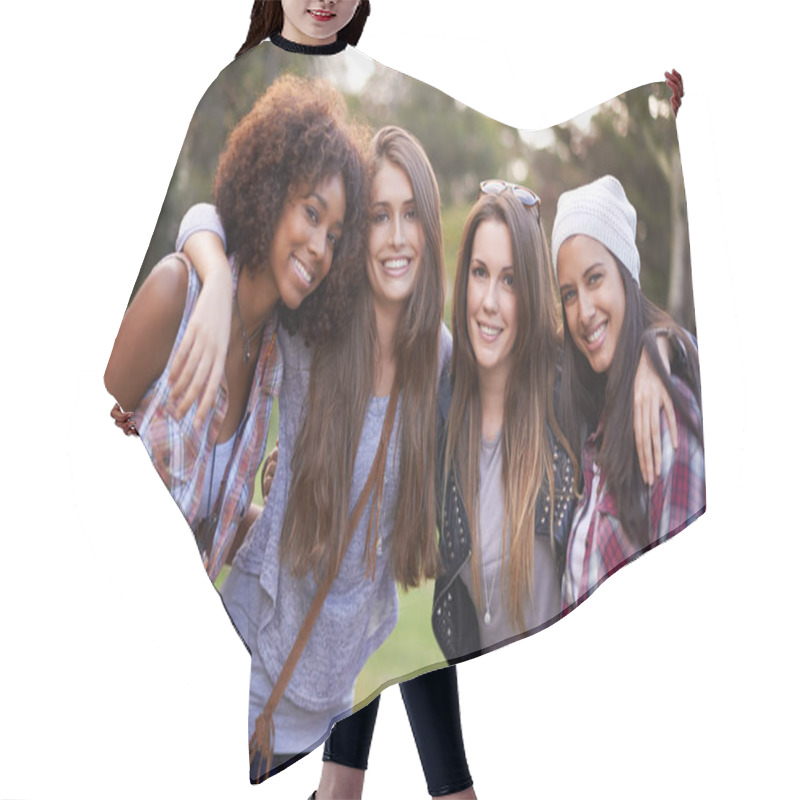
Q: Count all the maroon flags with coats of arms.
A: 0